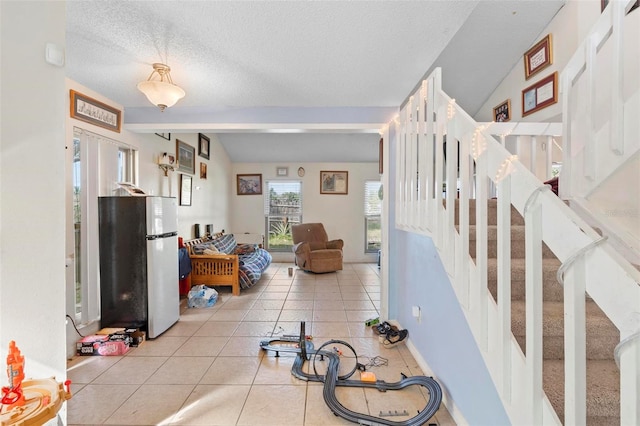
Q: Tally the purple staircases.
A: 0